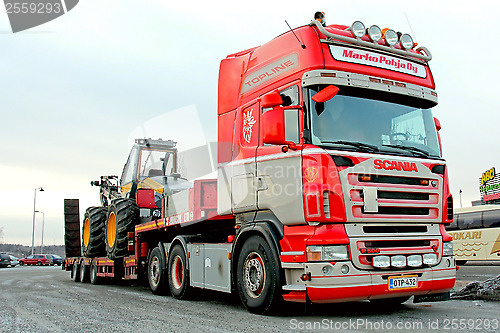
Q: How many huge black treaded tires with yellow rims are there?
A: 2